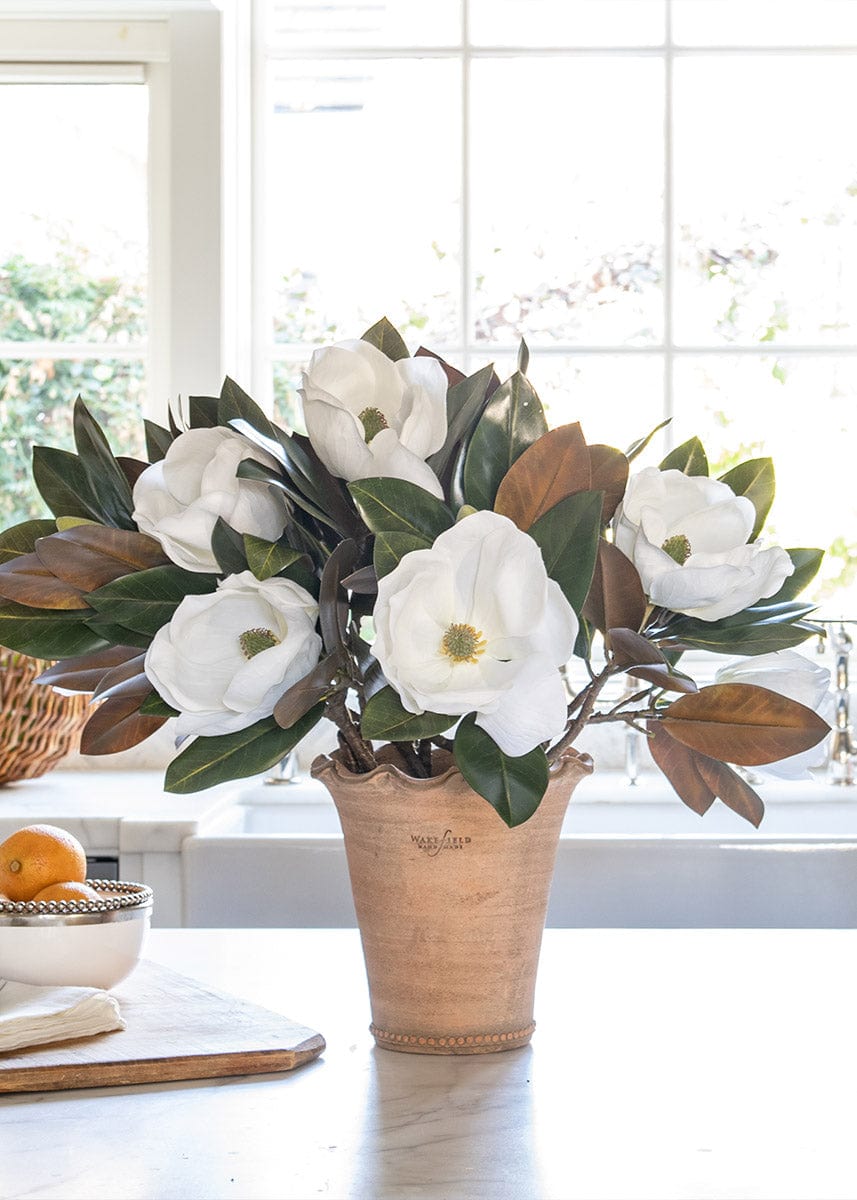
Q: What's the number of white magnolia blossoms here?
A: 6